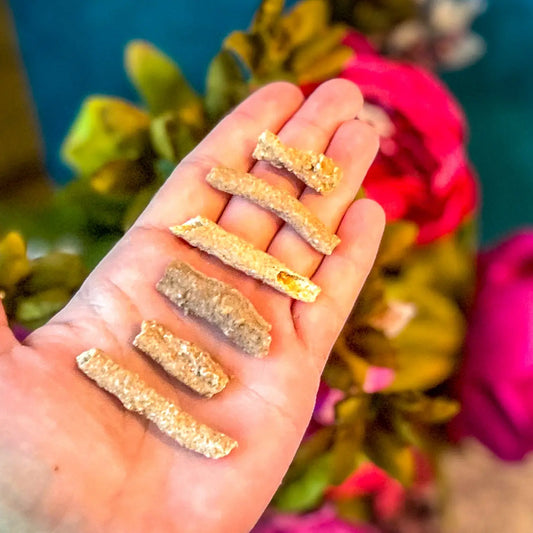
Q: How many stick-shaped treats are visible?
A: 6